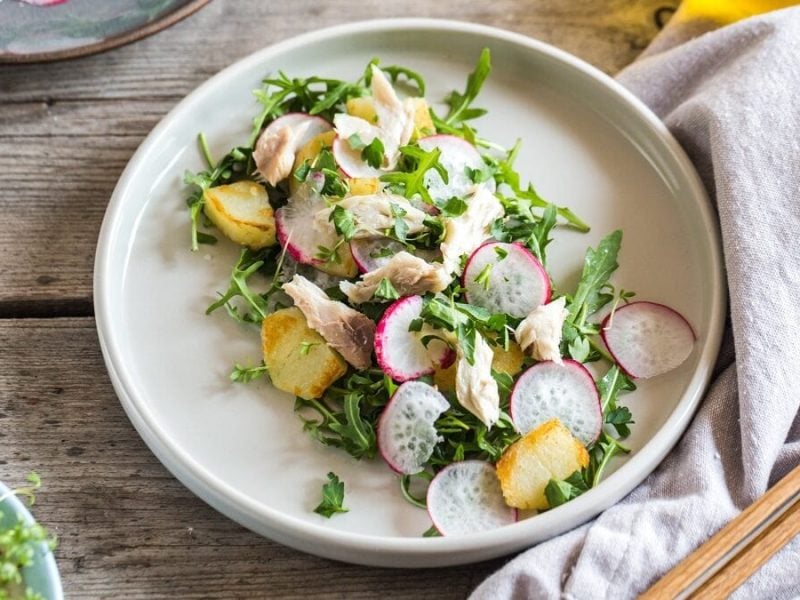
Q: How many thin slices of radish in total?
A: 11